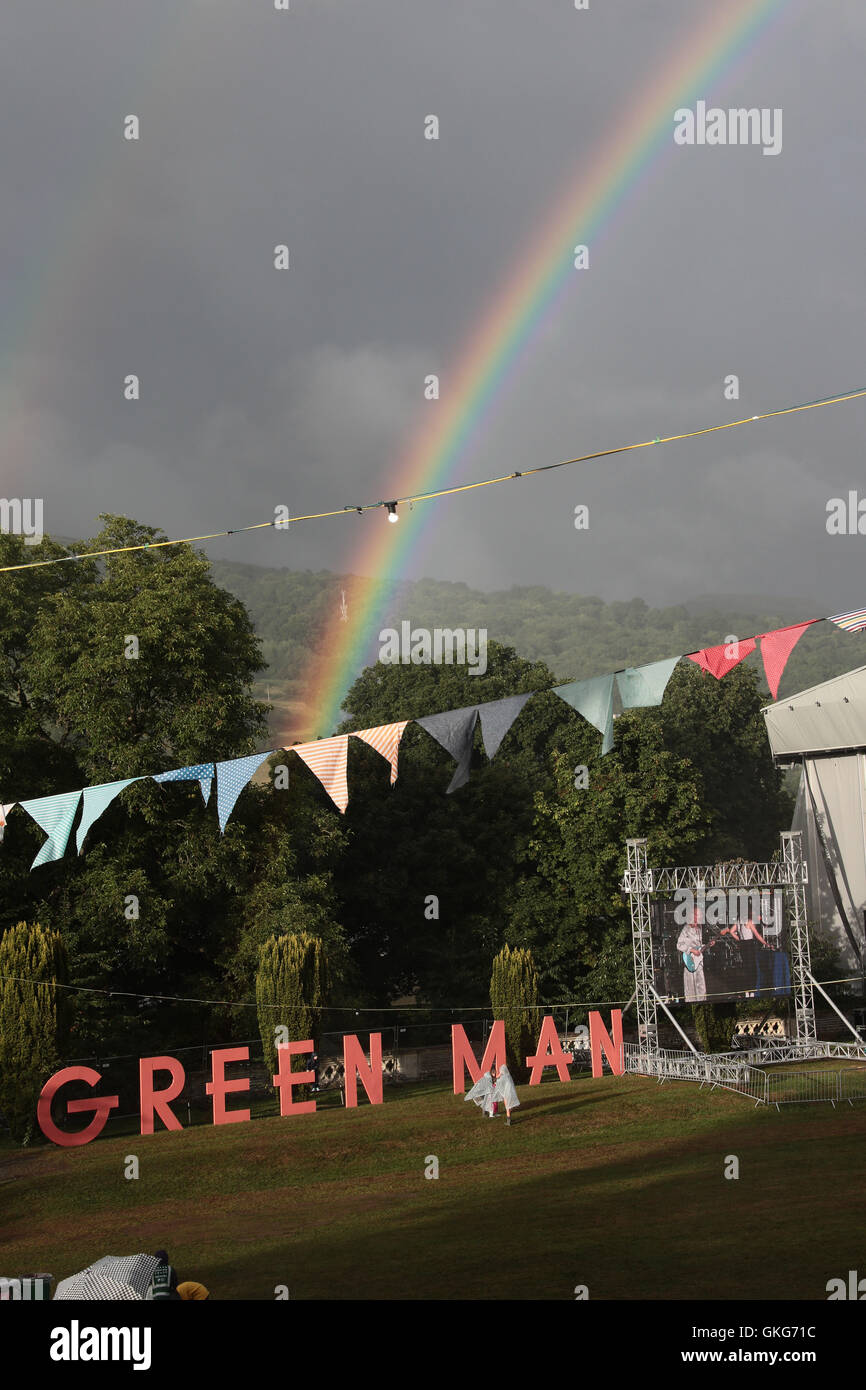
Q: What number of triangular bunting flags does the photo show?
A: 14